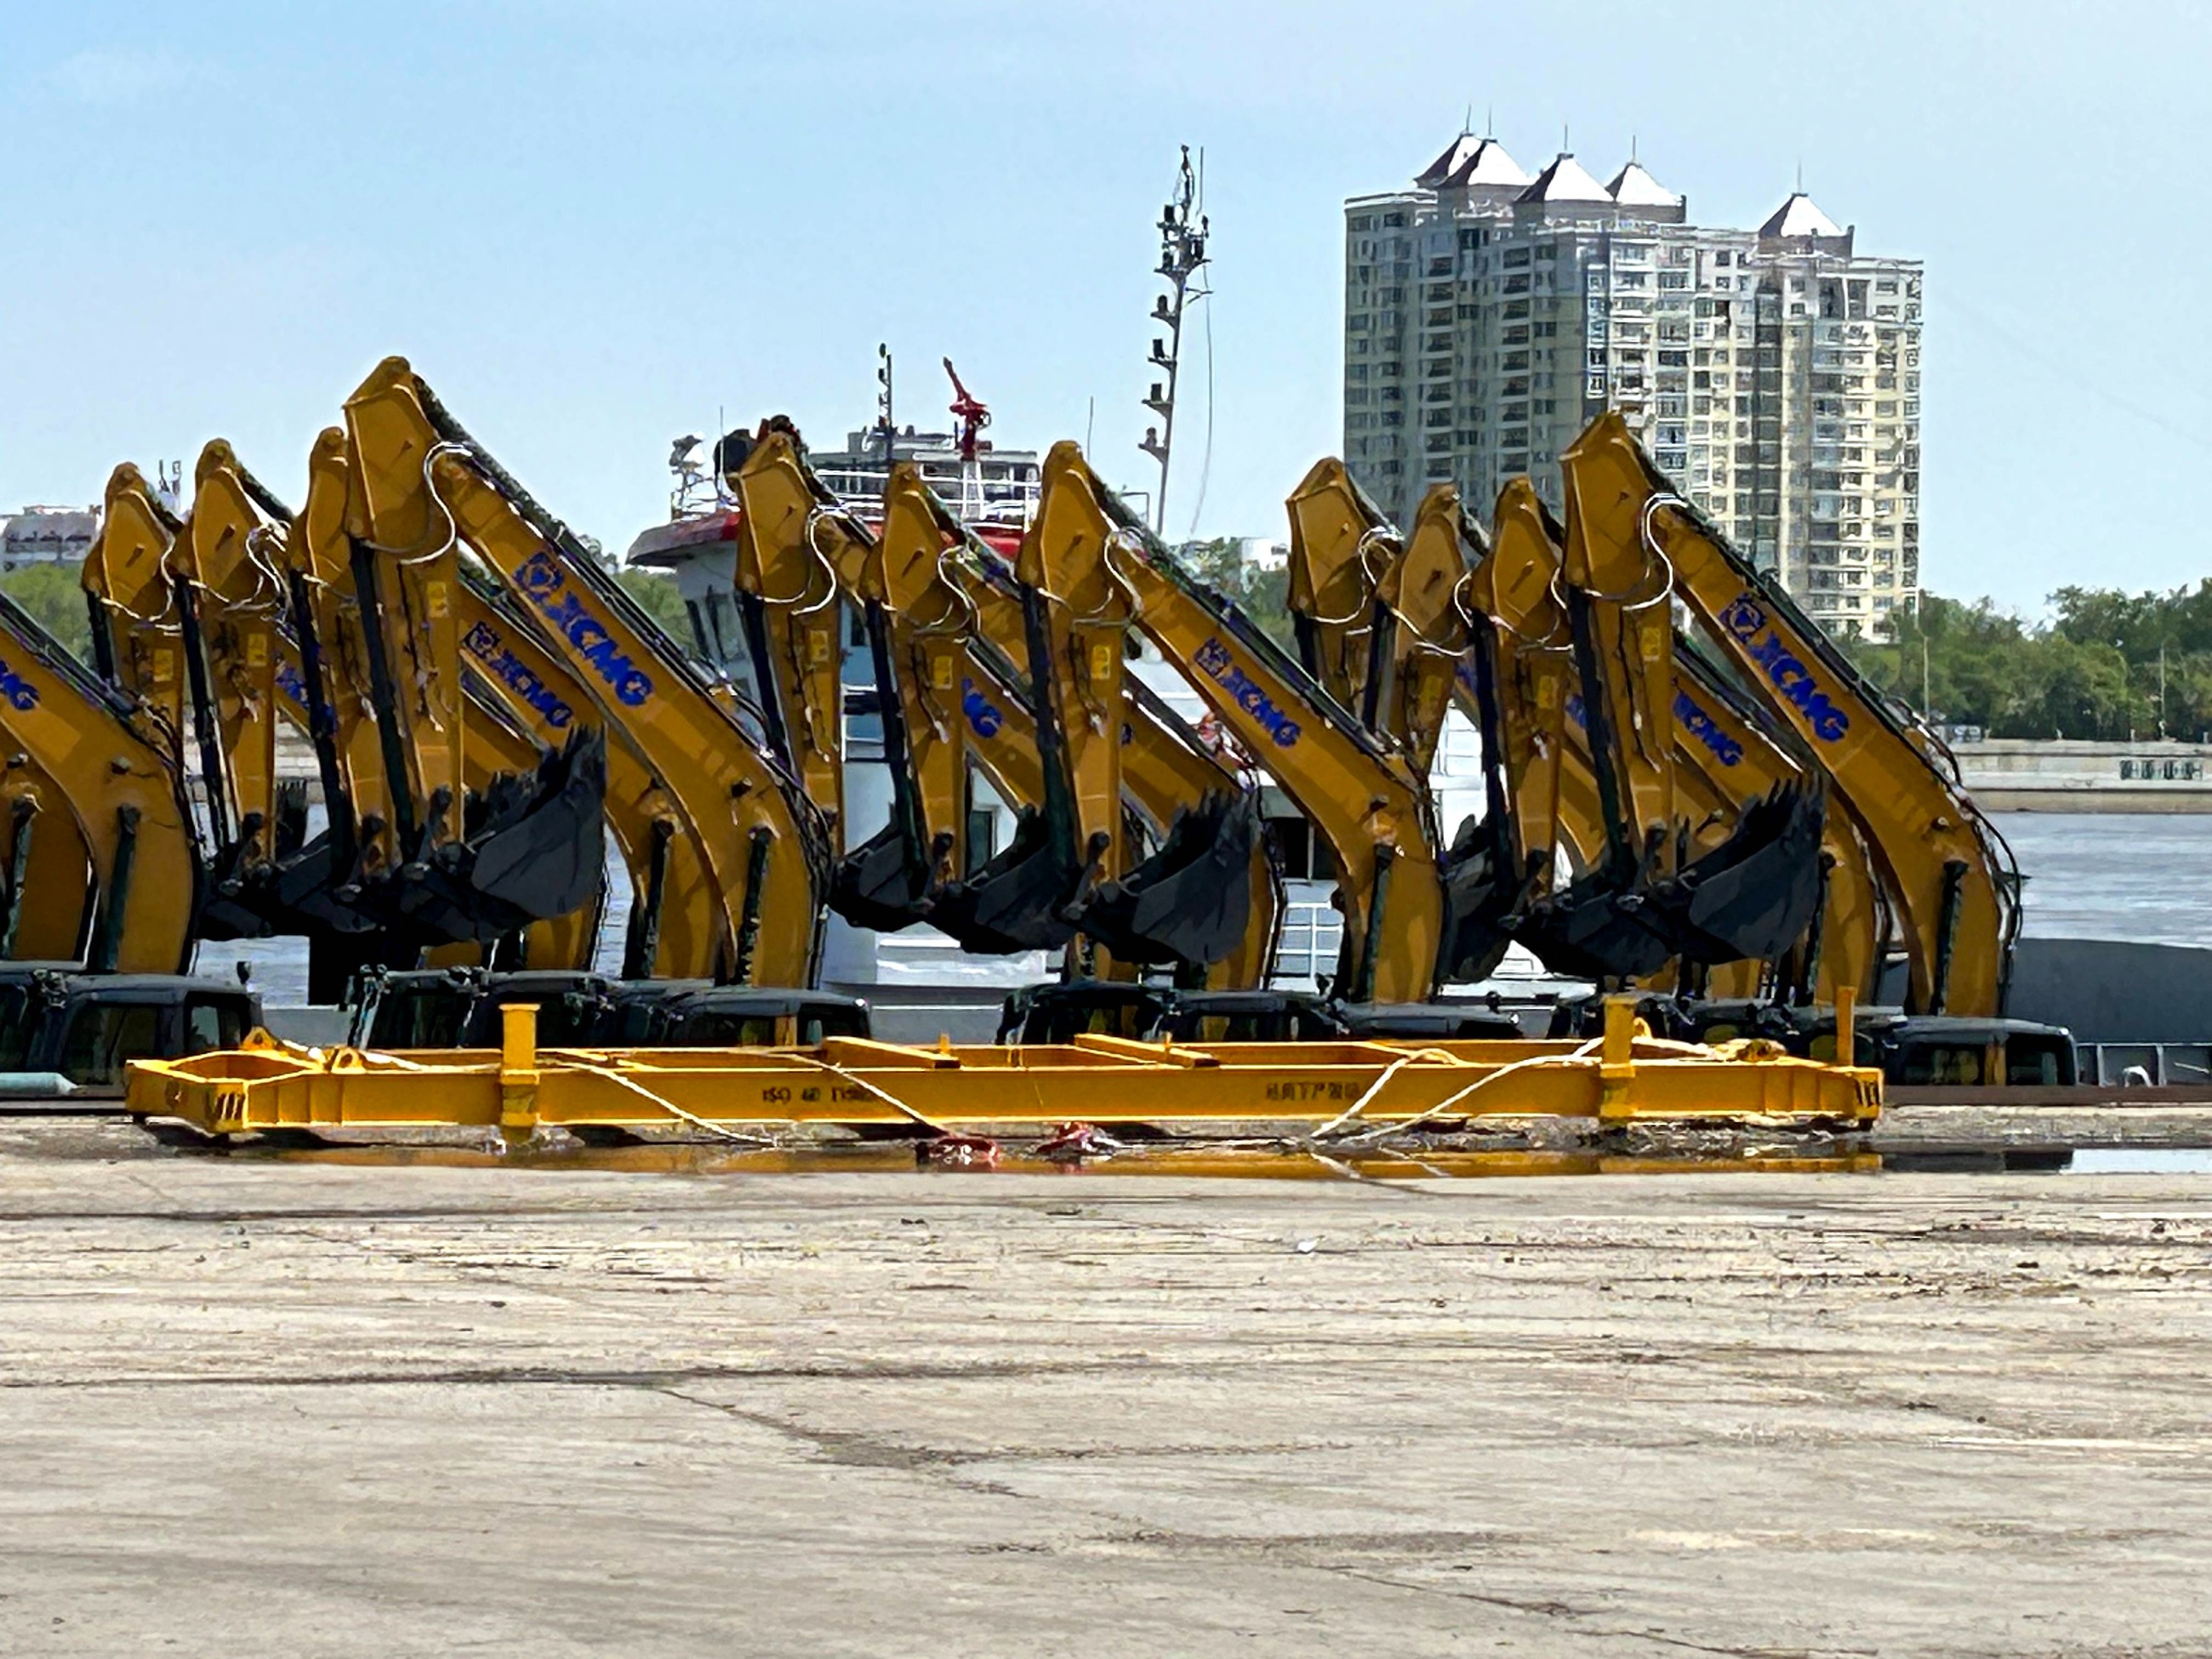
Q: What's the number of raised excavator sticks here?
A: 11